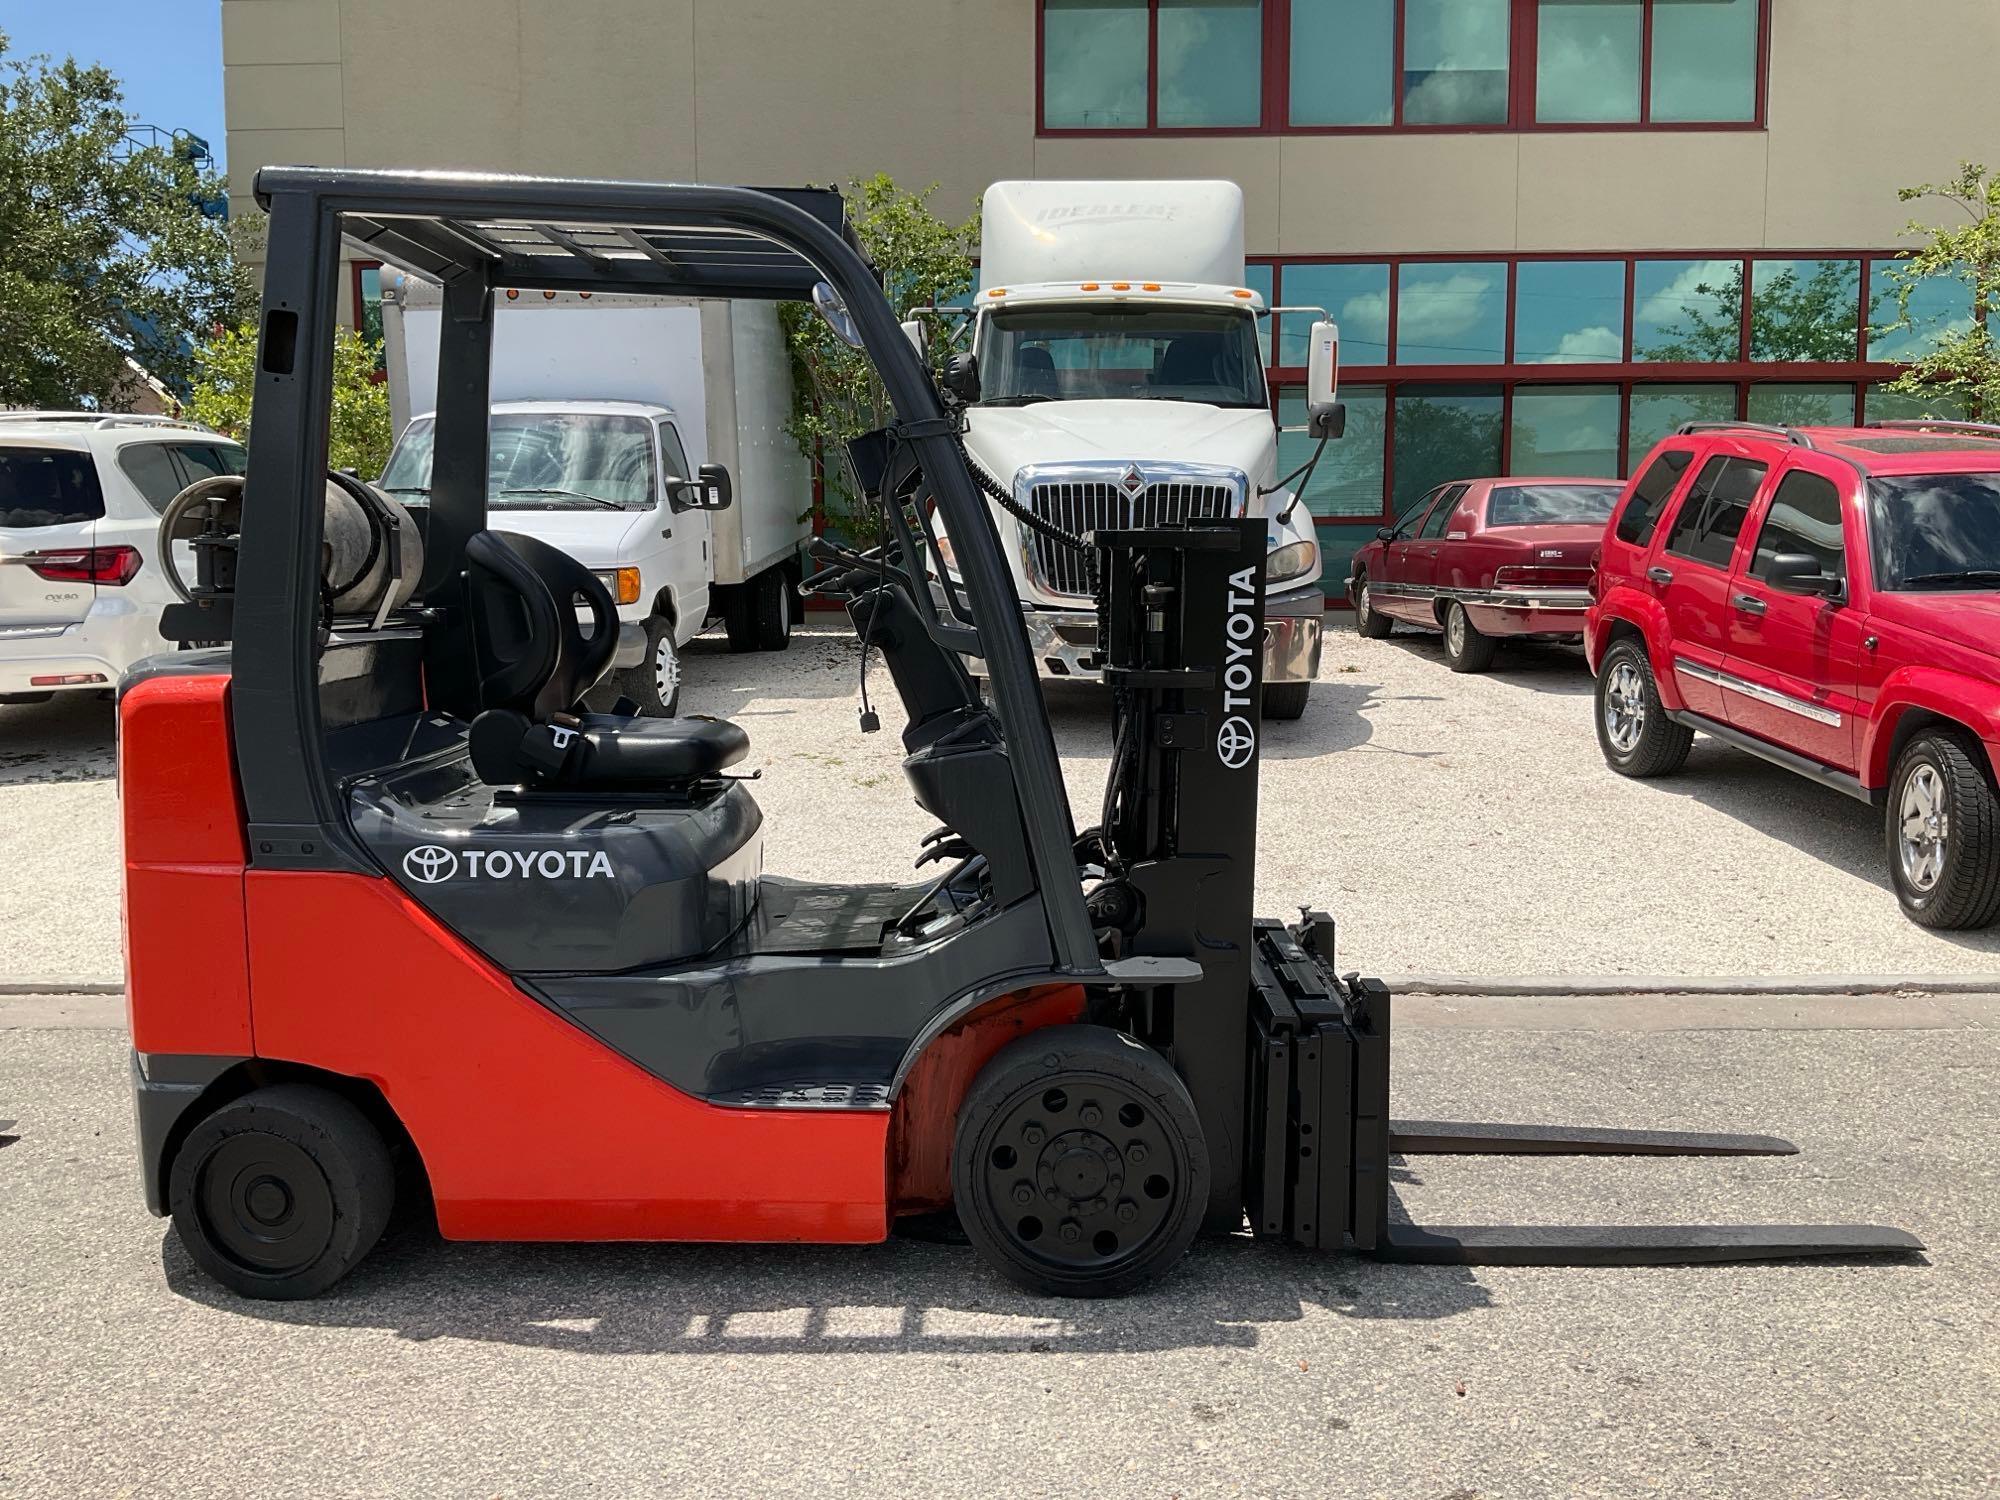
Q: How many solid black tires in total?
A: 2